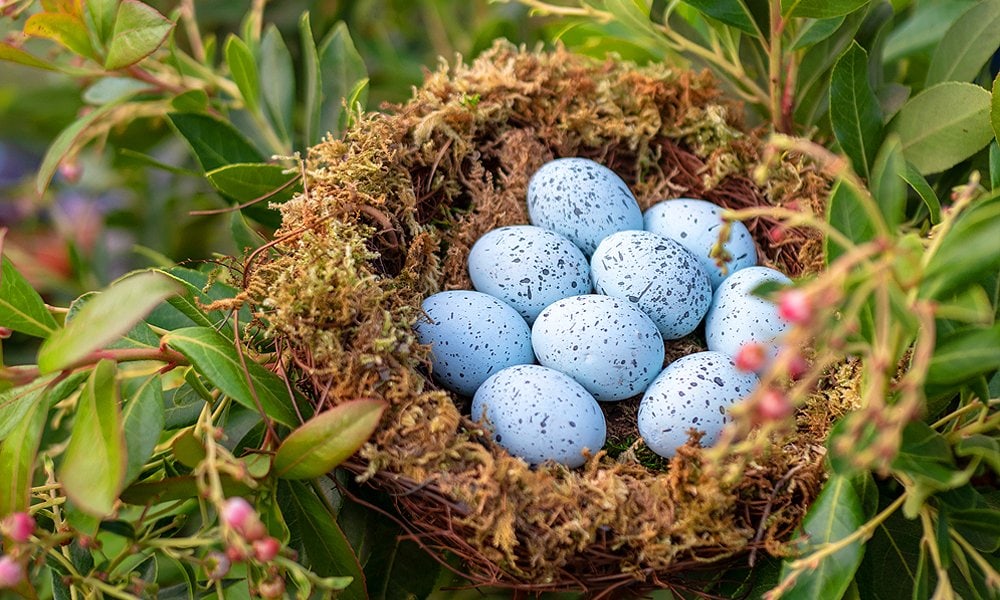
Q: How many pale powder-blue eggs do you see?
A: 9